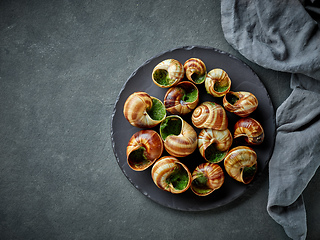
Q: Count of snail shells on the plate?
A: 14